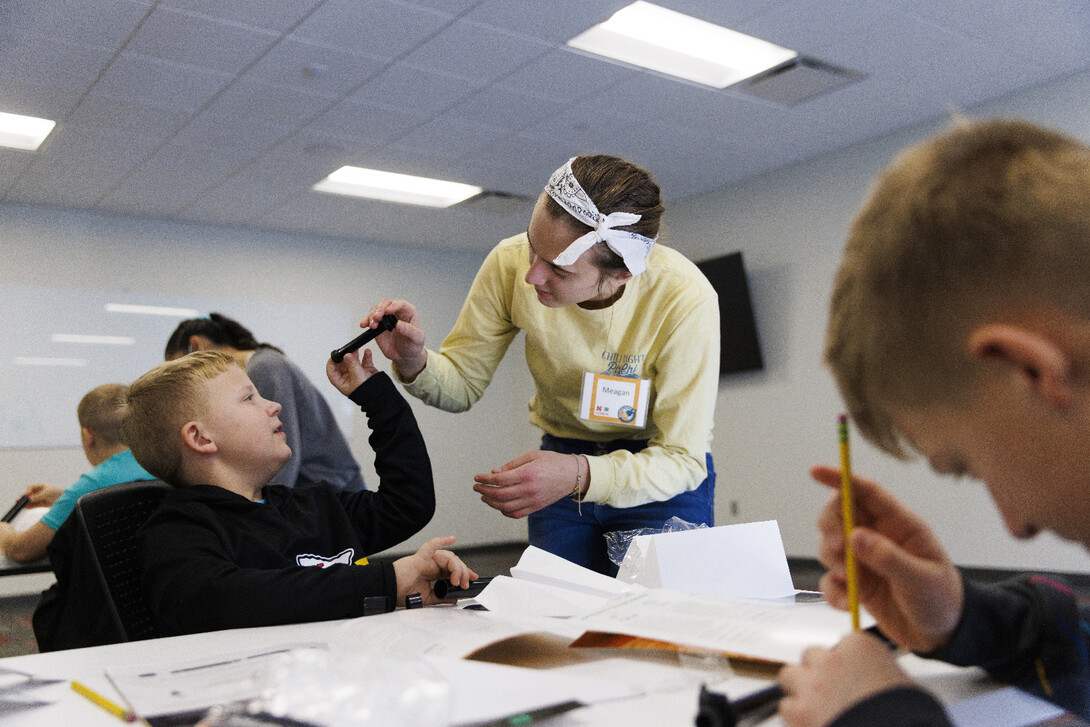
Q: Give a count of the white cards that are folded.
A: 1